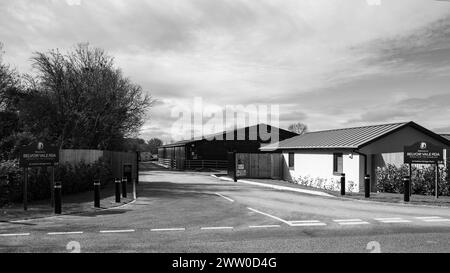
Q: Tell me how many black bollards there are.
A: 7